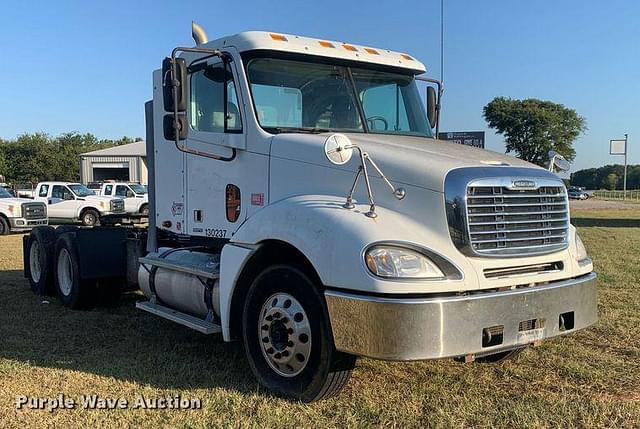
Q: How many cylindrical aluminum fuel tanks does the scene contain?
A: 1